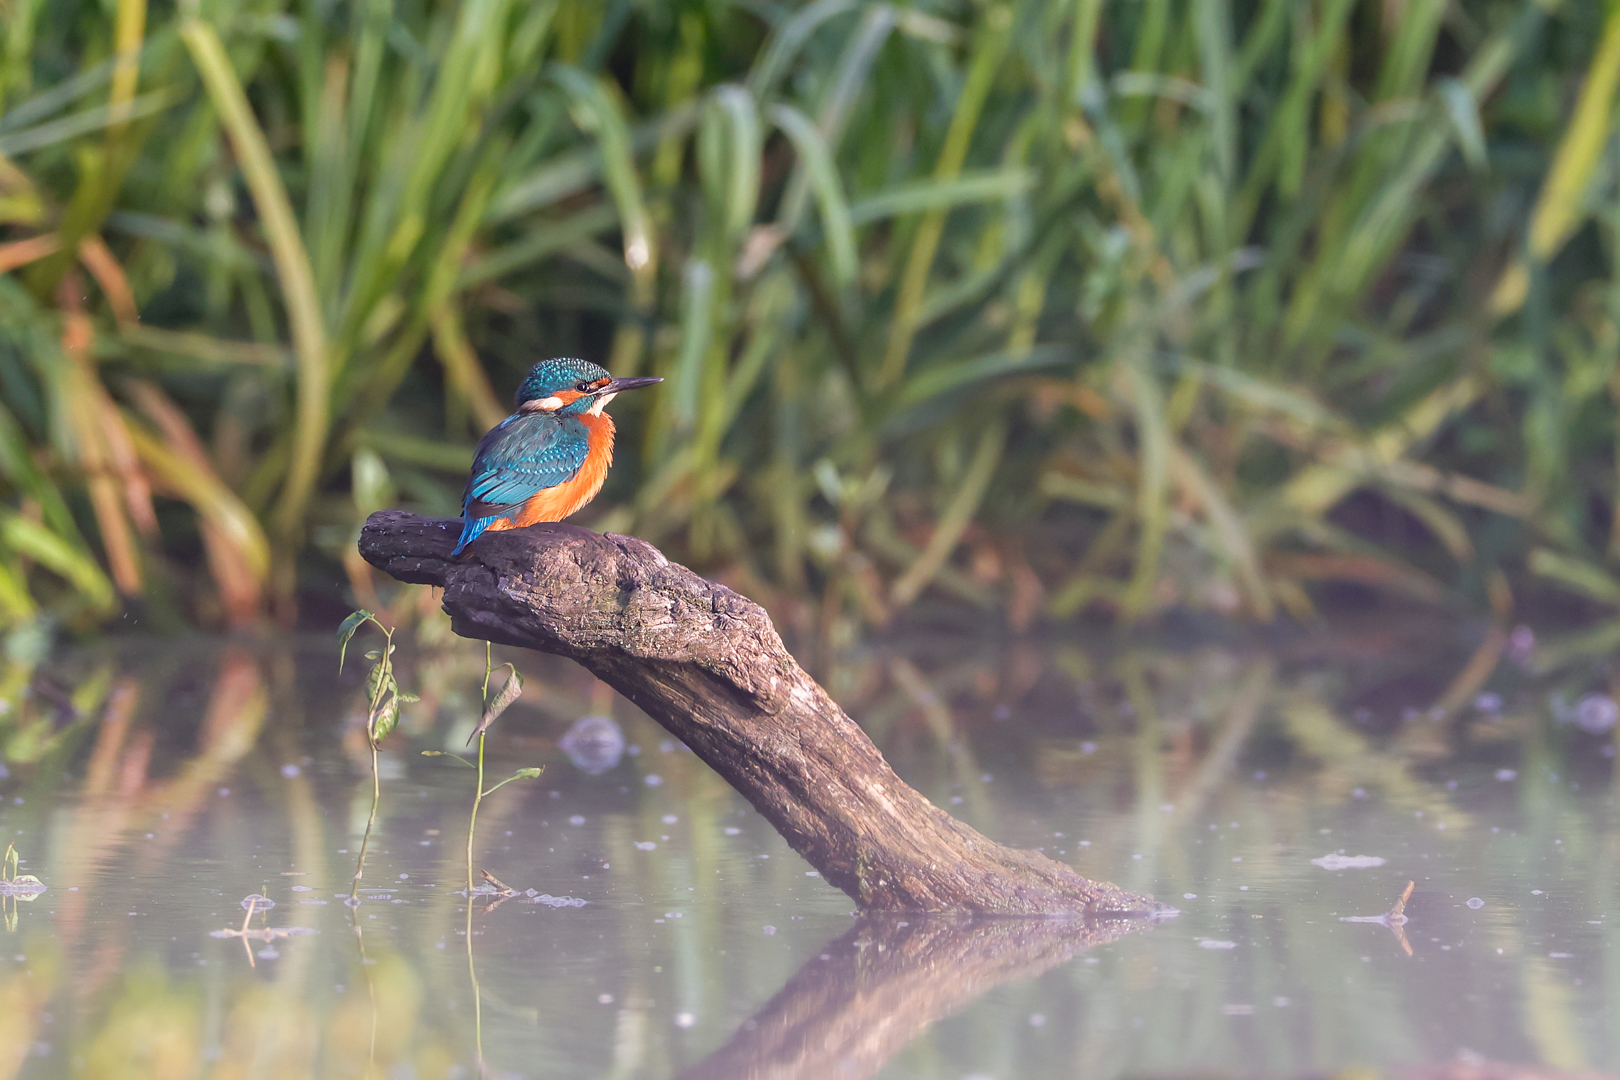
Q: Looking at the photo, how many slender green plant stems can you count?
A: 2